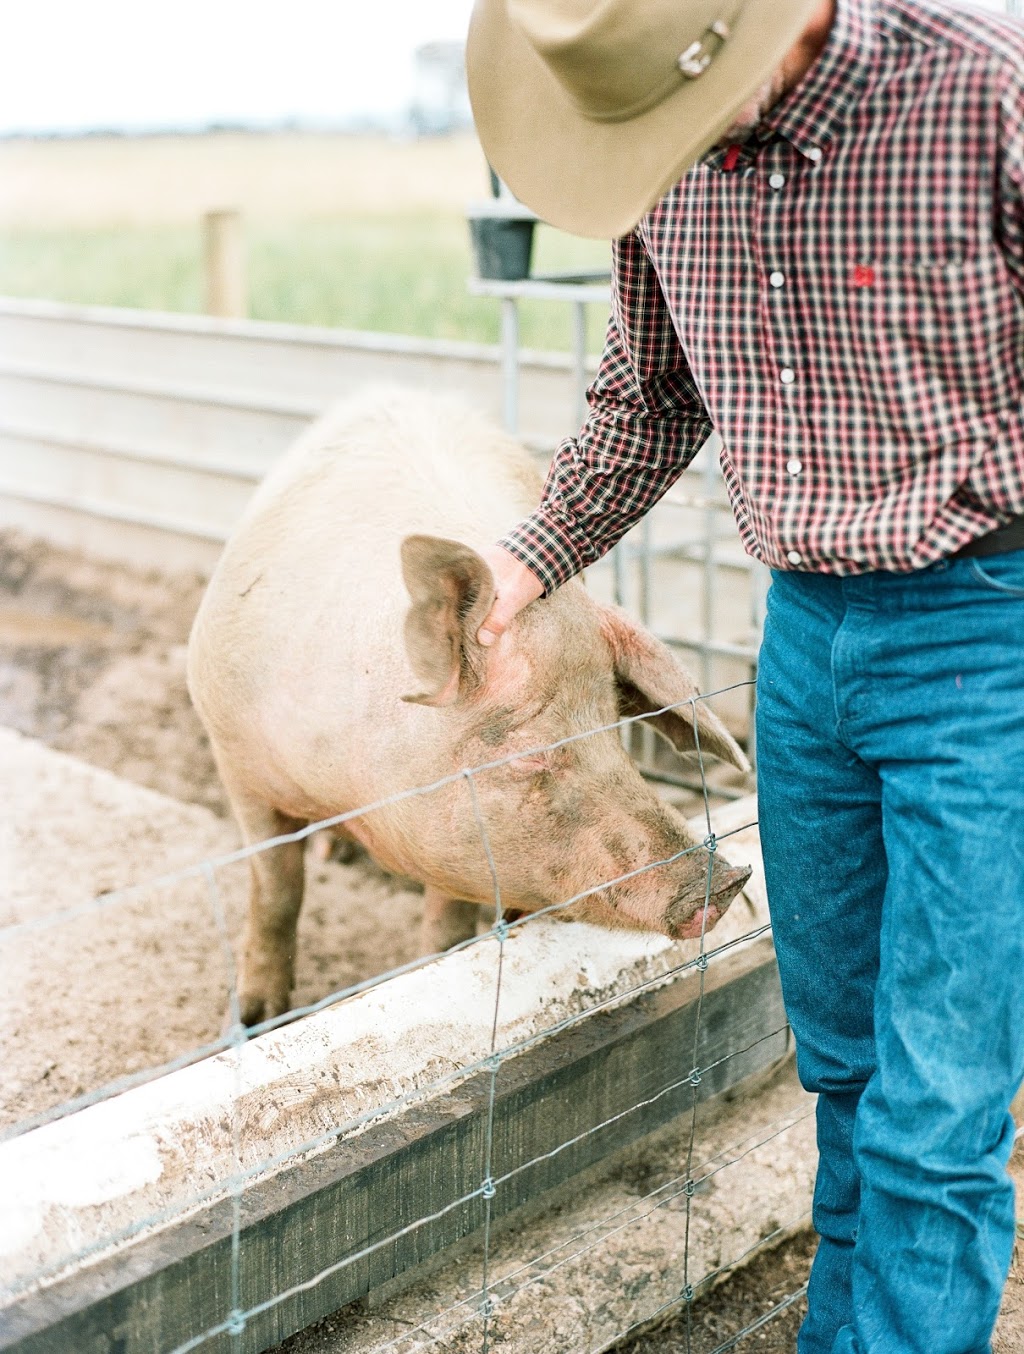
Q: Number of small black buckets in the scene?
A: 1